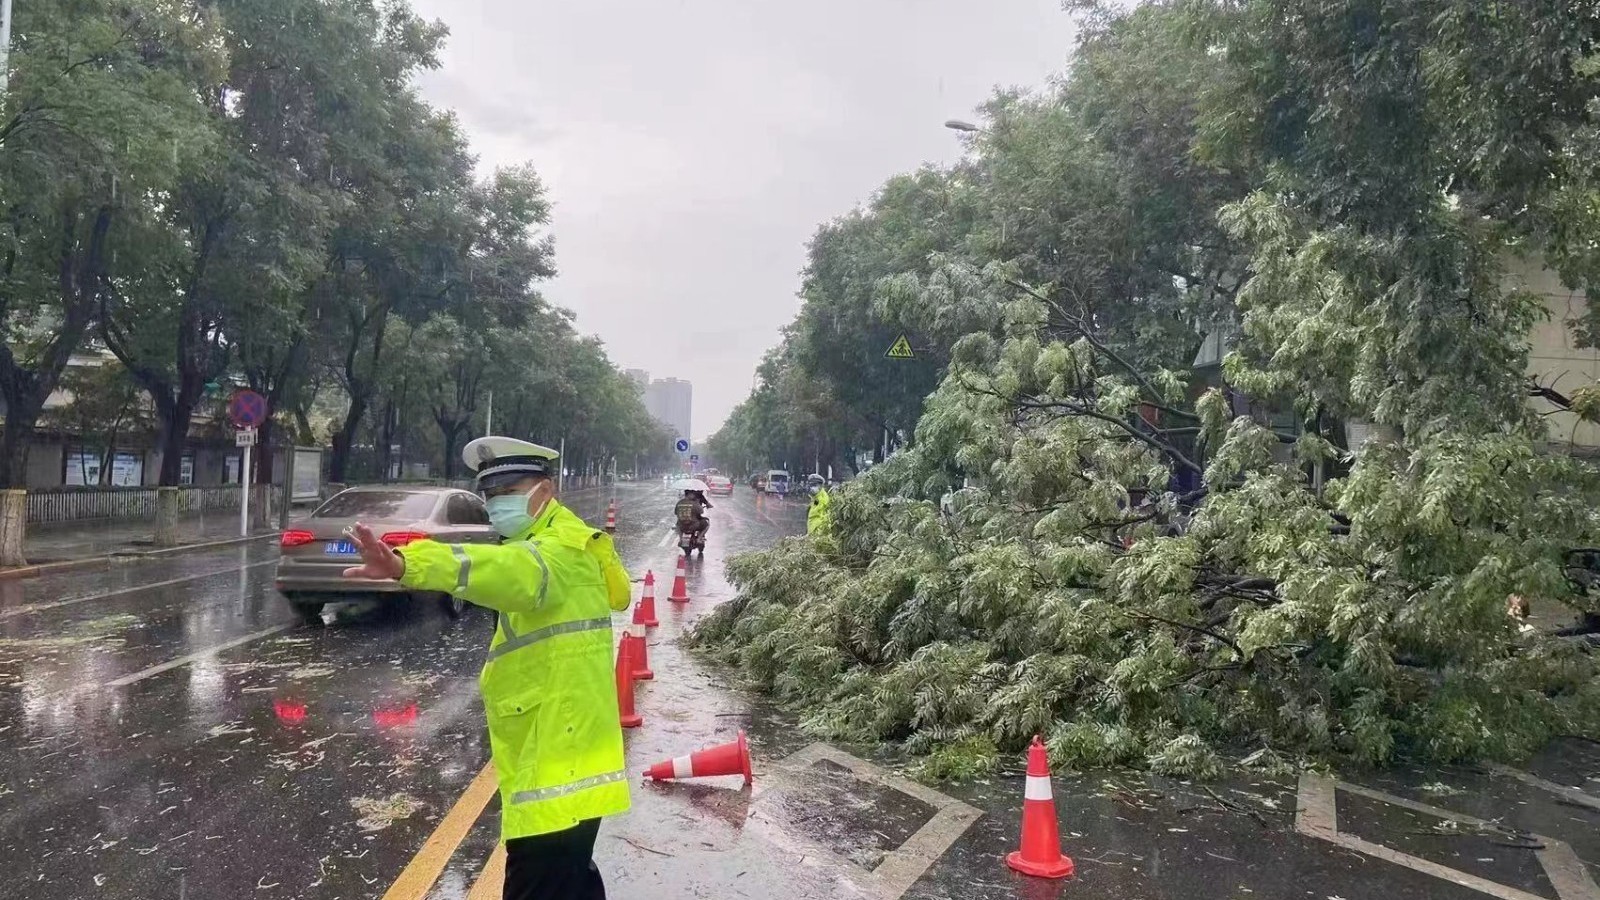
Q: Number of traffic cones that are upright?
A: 6